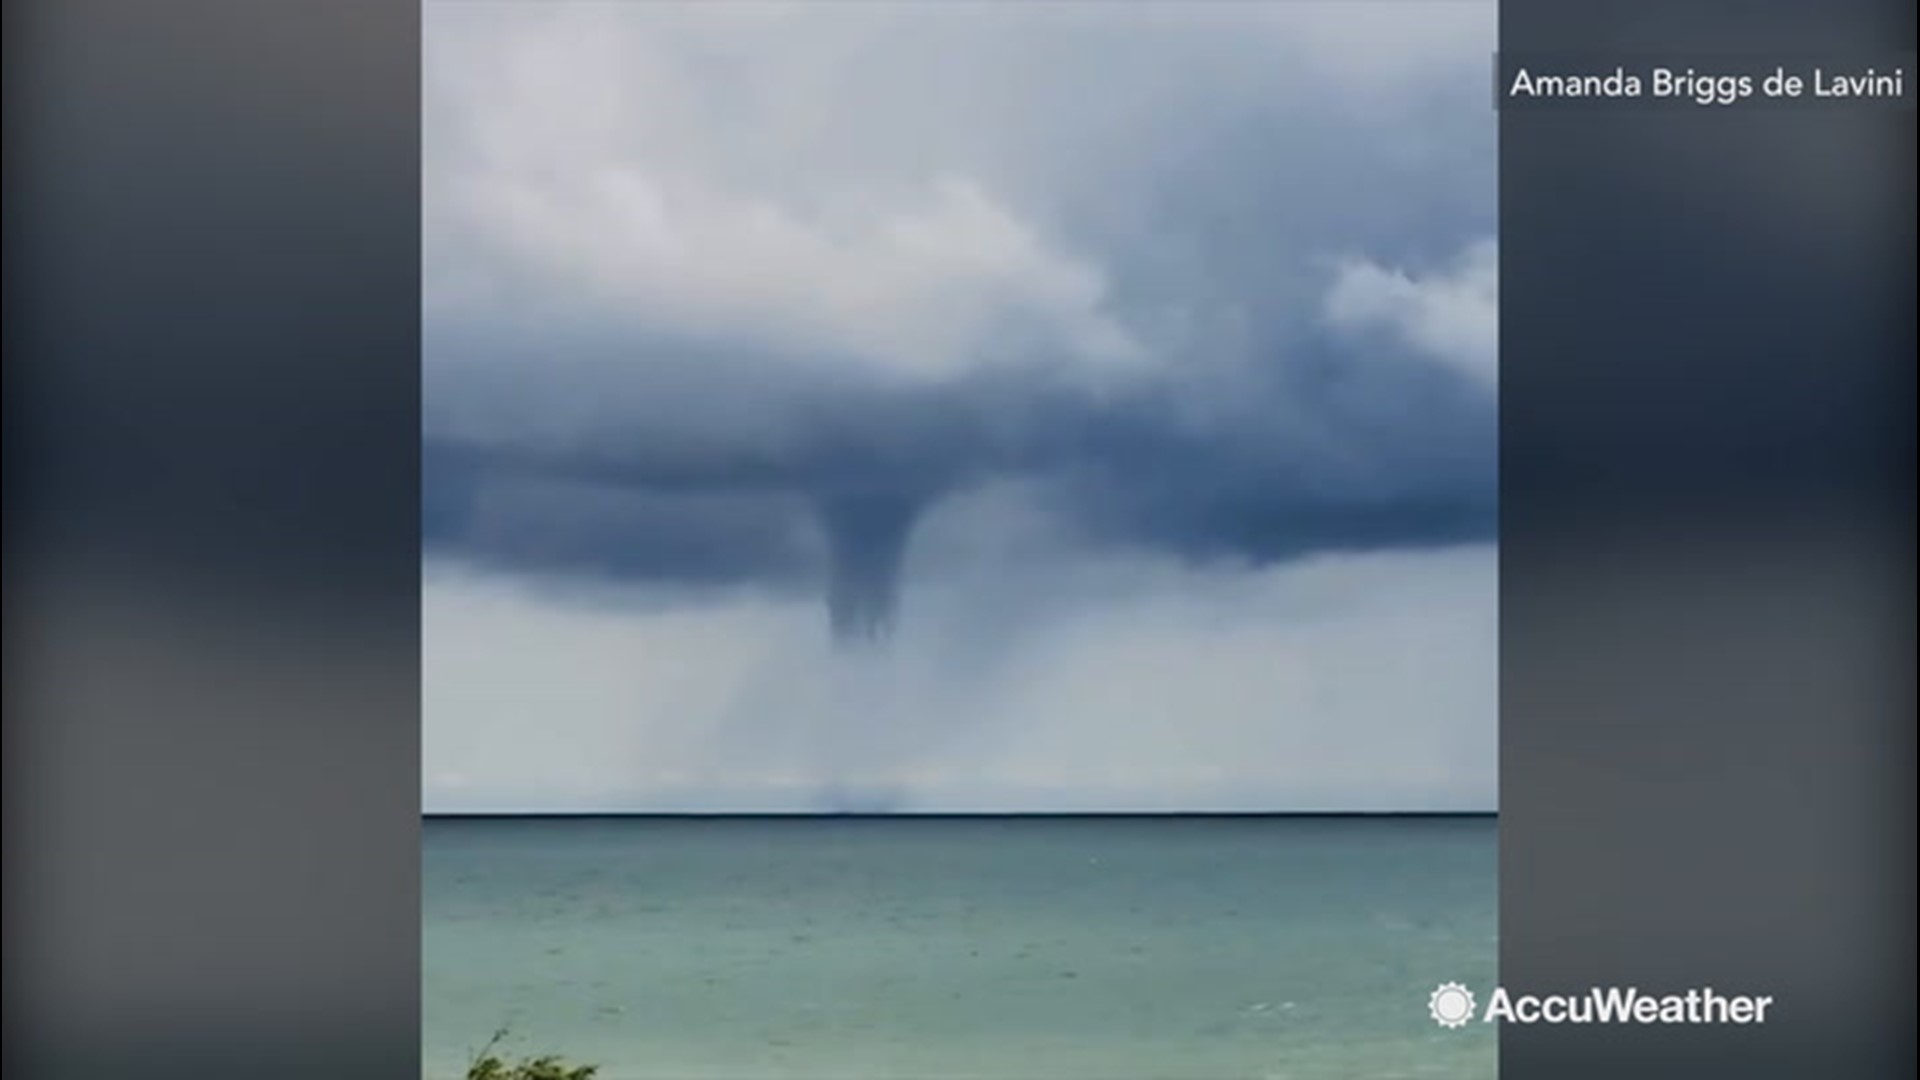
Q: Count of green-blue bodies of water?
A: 1